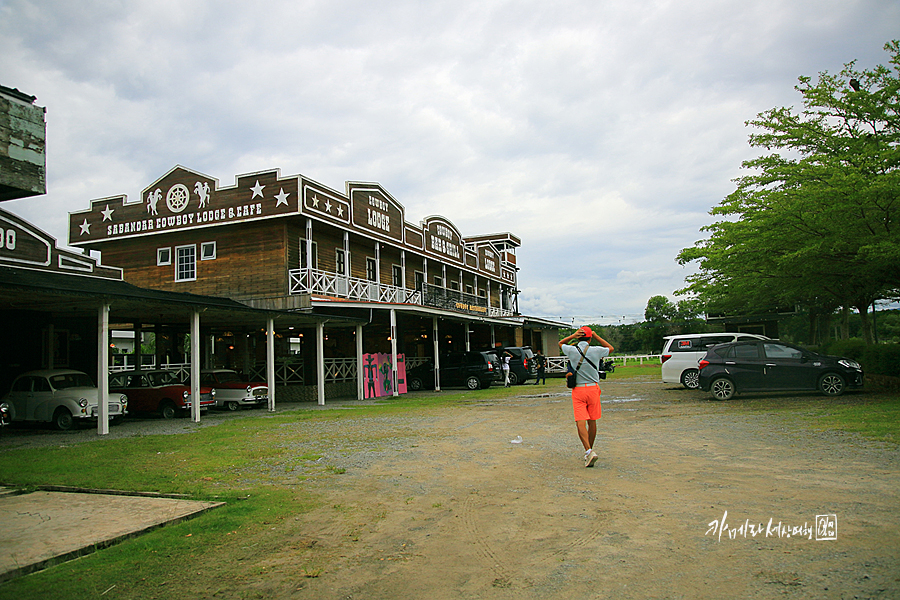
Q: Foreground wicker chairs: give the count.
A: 0